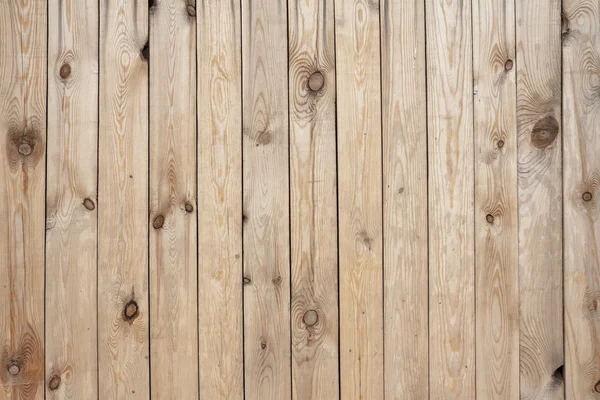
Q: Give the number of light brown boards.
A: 13